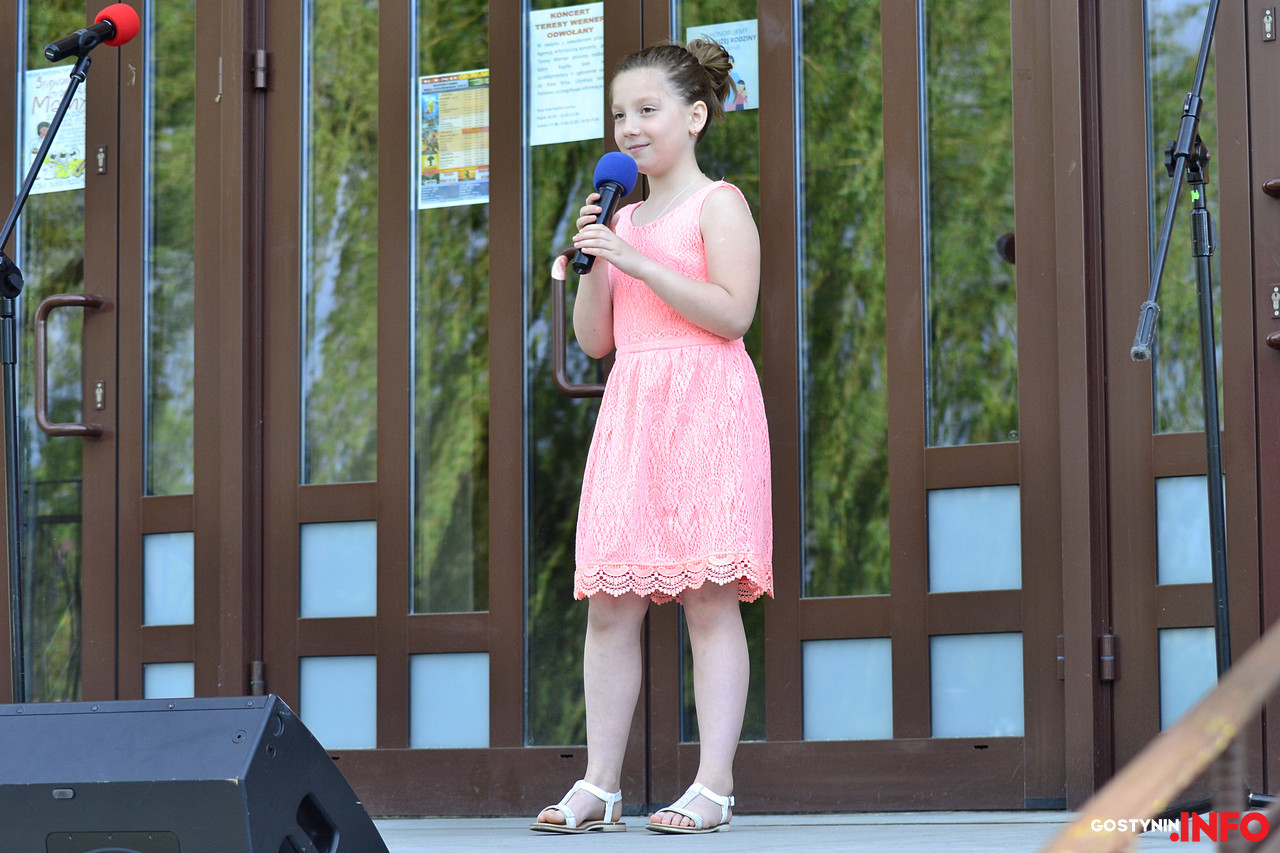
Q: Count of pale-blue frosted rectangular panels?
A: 10